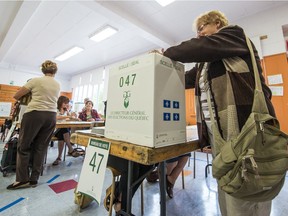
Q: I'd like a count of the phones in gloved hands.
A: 0